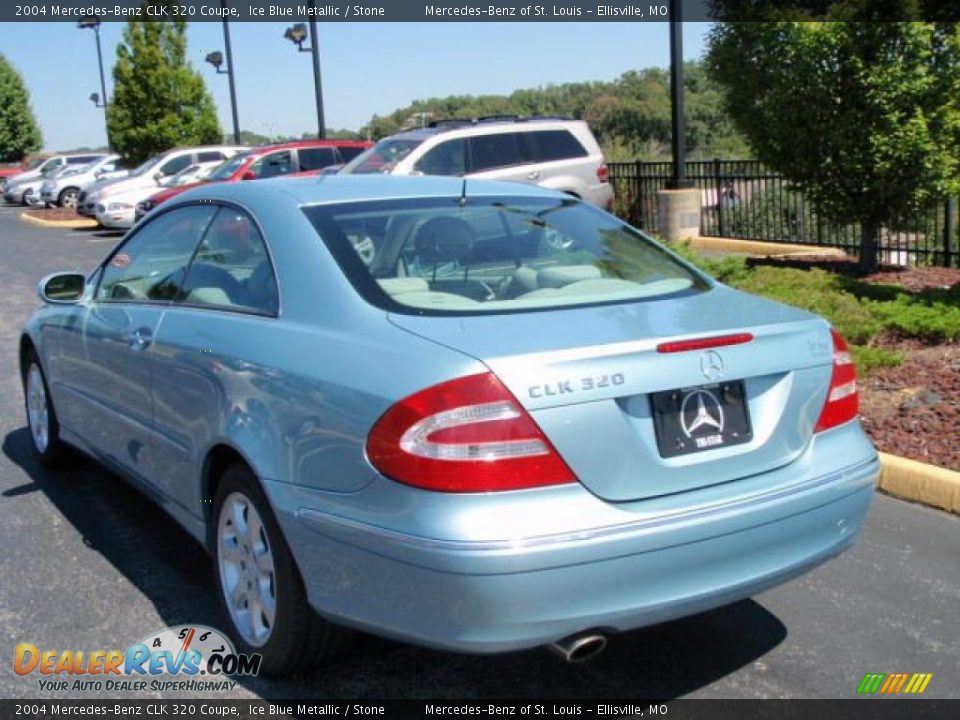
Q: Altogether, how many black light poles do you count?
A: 4